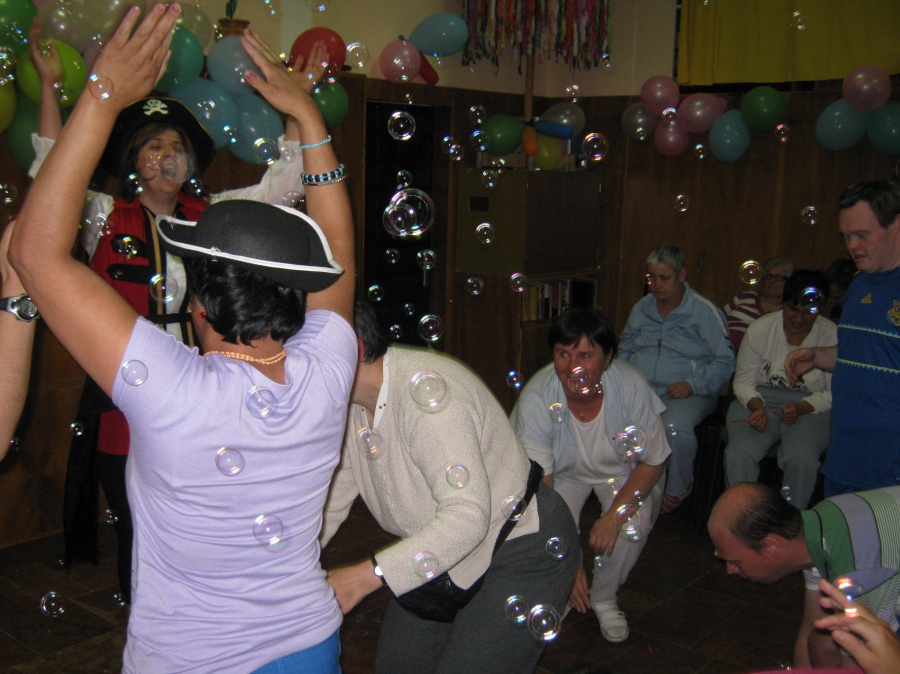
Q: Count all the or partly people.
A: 12